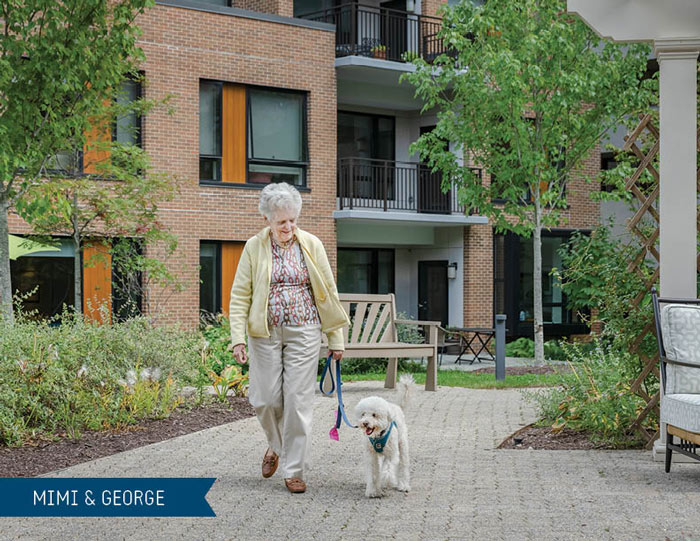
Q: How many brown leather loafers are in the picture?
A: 2